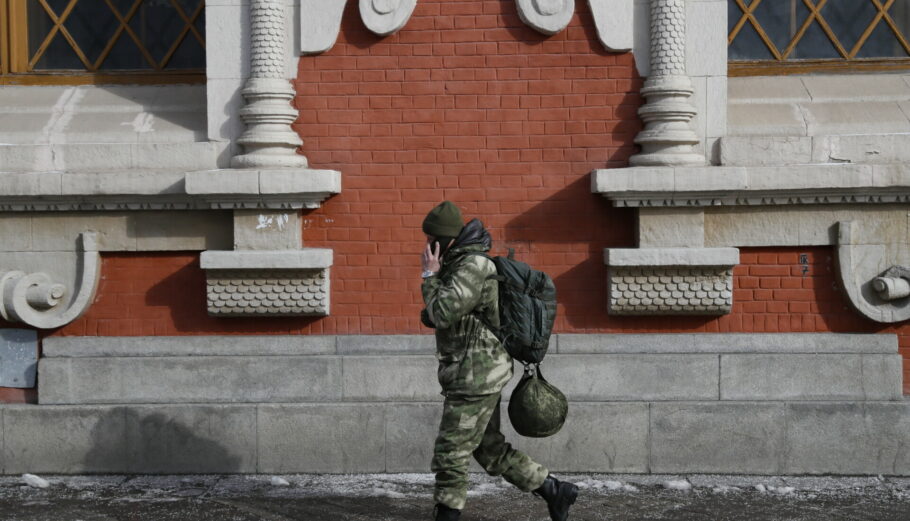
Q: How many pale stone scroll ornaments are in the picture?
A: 4